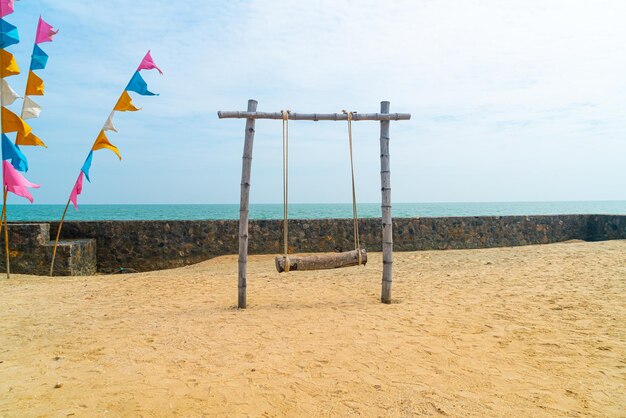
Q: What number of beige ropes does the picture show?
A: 2